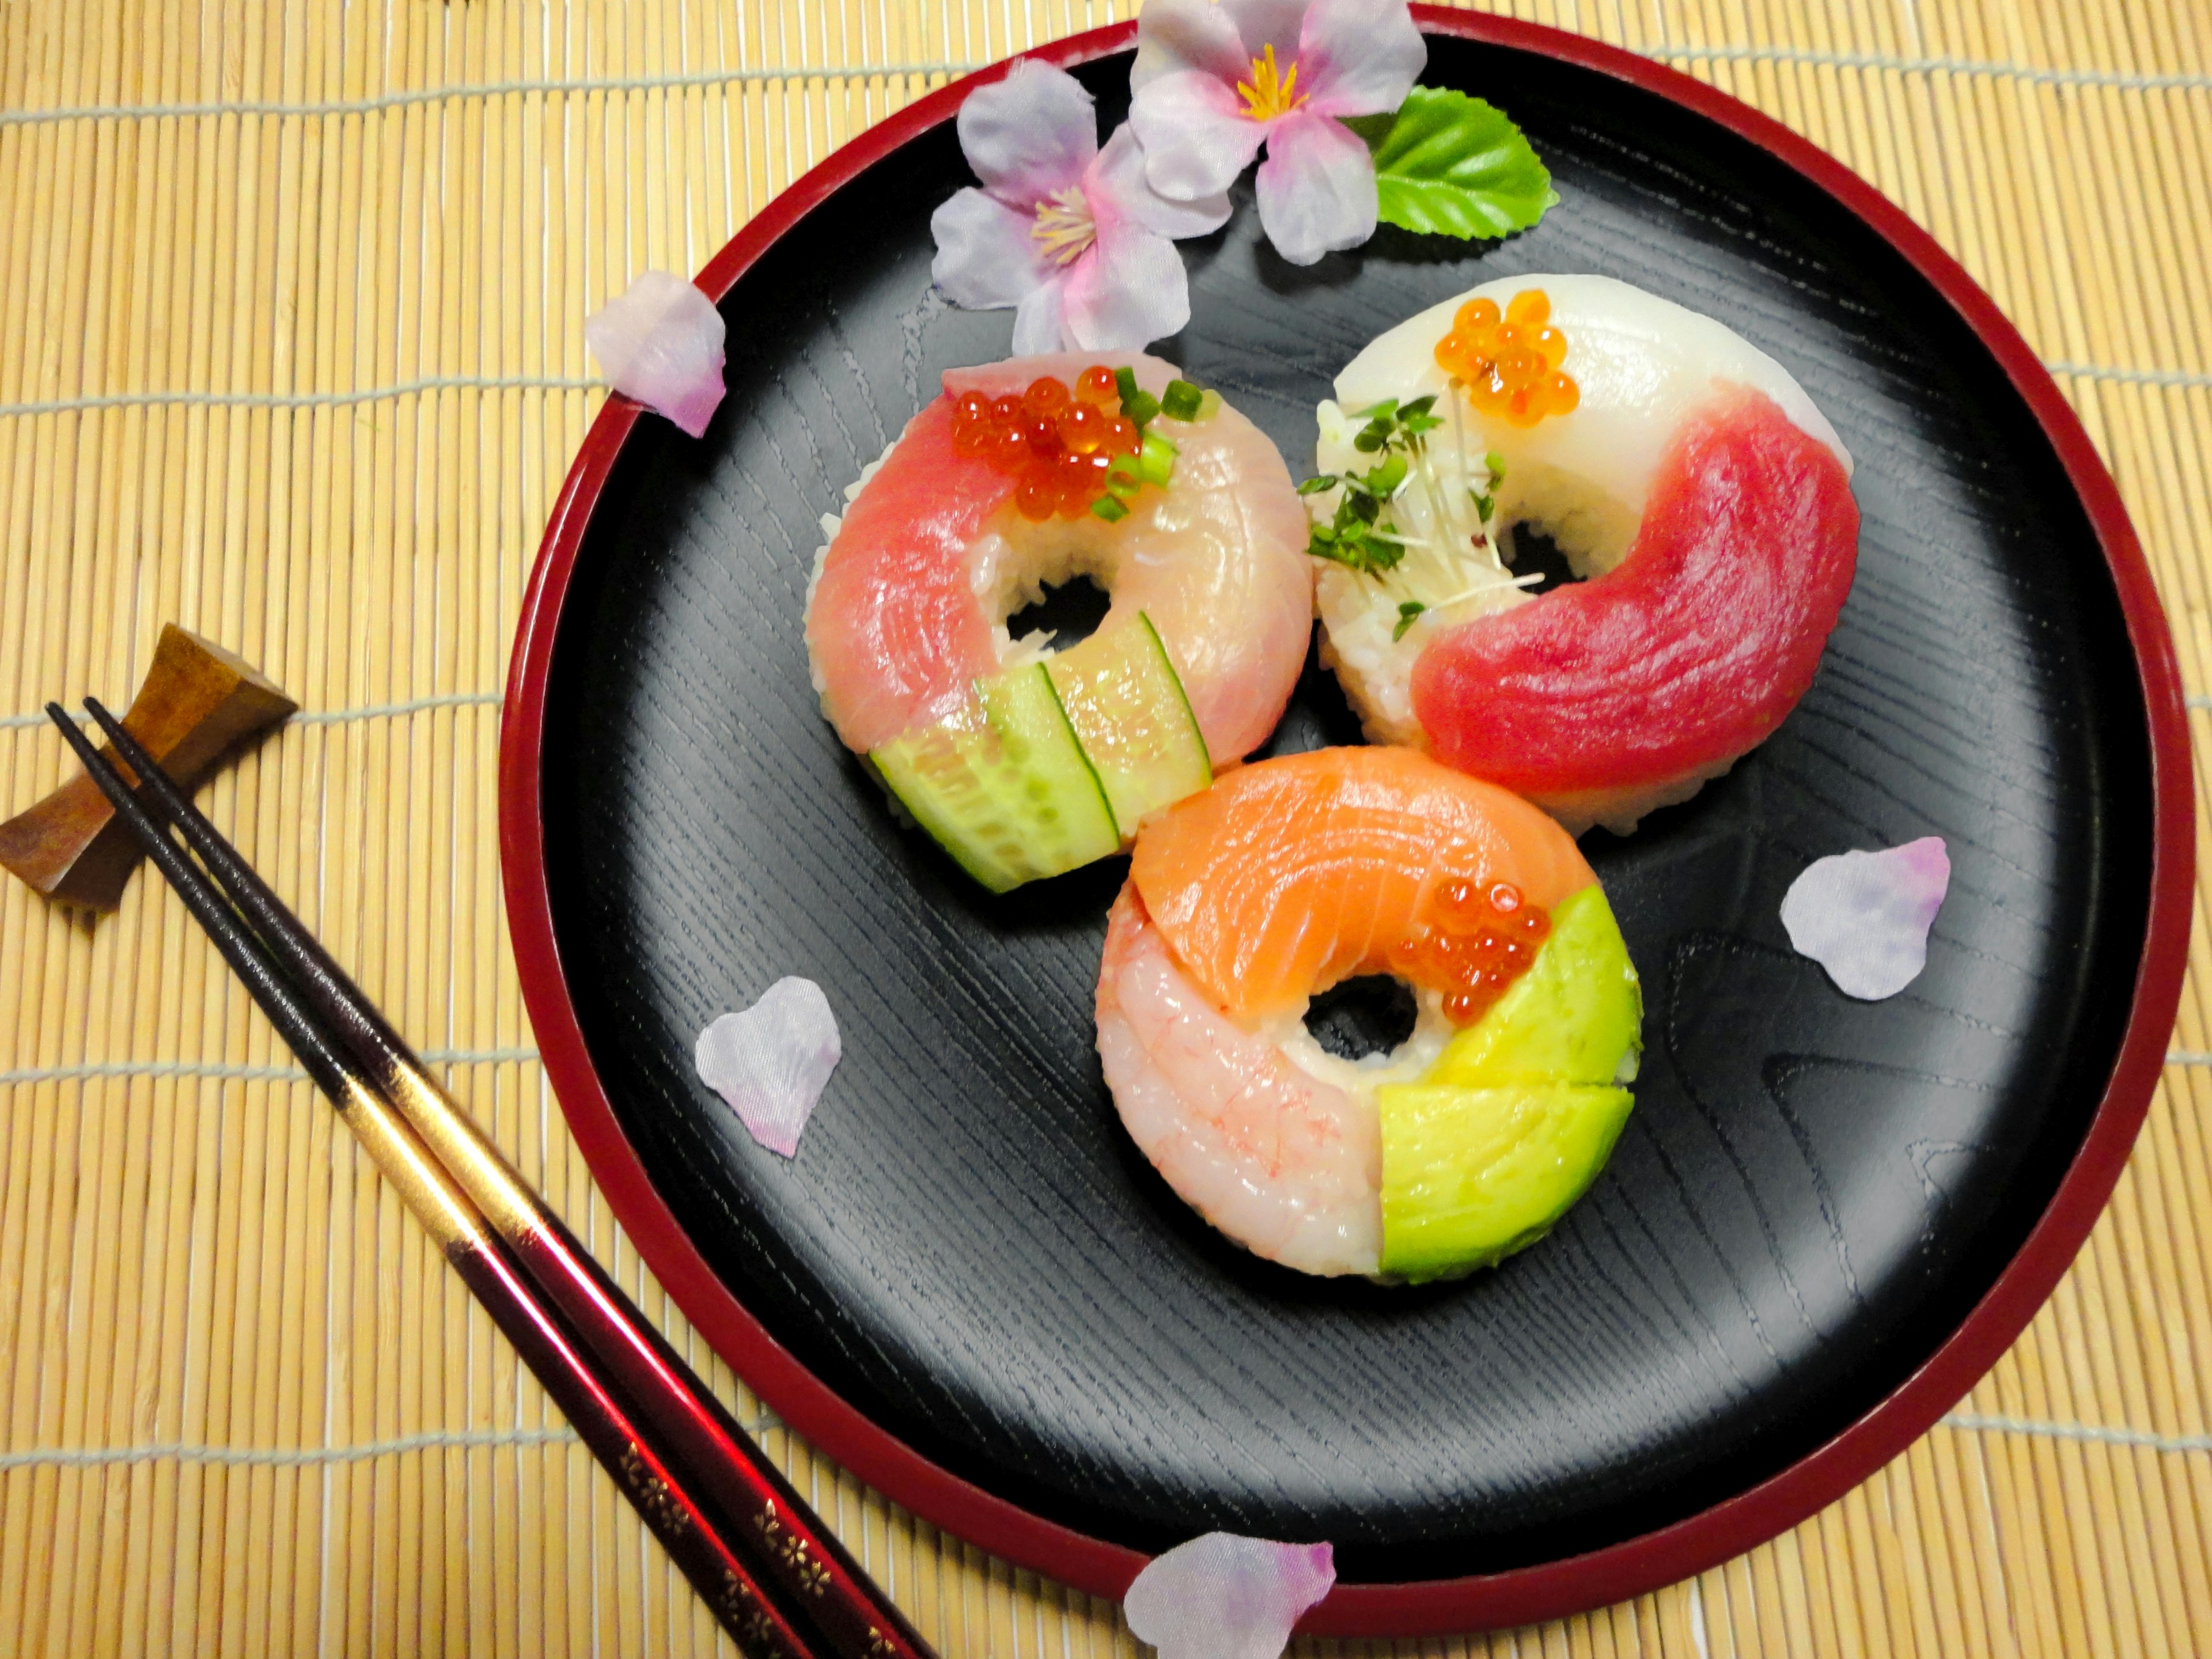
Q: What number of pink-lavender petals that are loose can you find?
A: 4